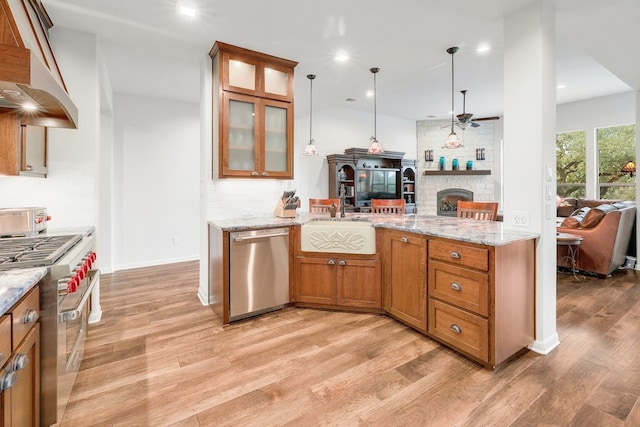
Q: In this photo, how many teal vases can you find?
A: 3